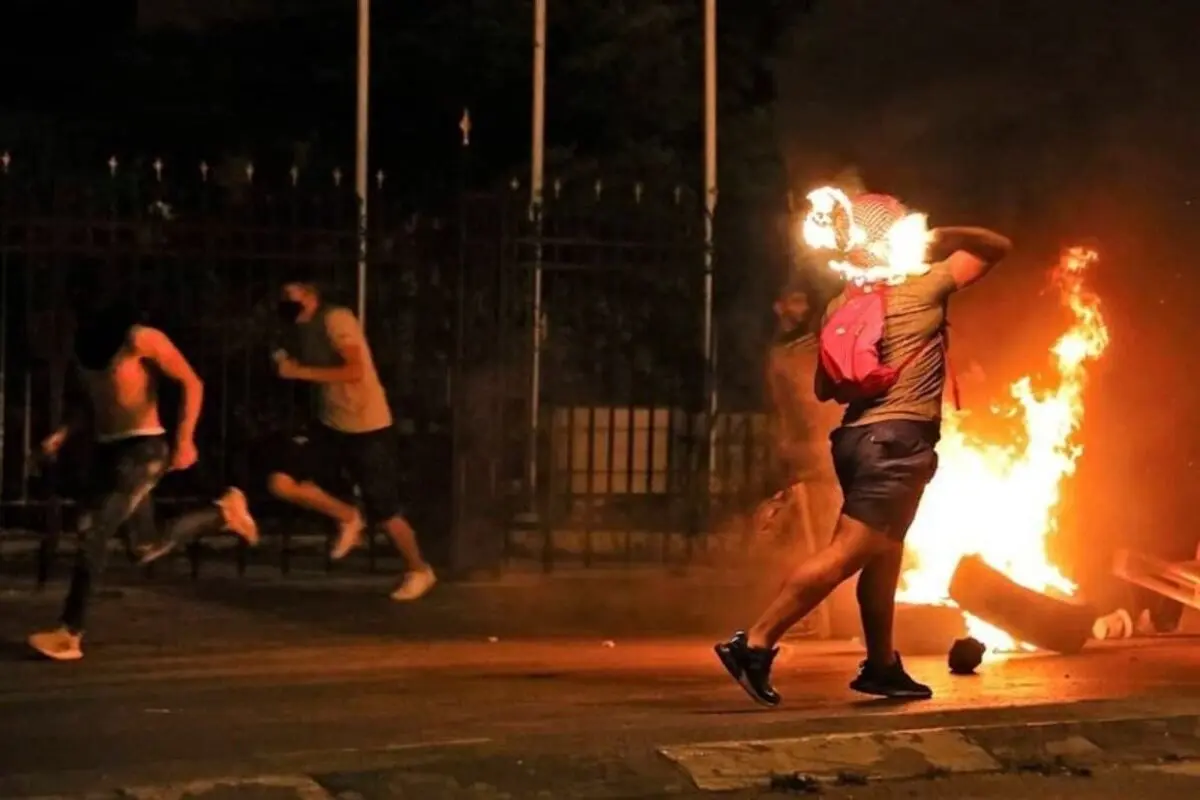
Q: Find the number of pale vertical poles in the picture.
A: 3